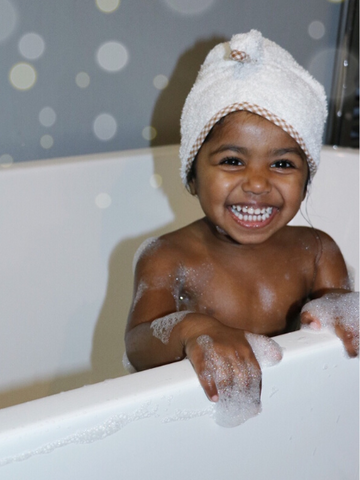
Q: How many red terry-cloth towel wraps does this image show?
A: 0